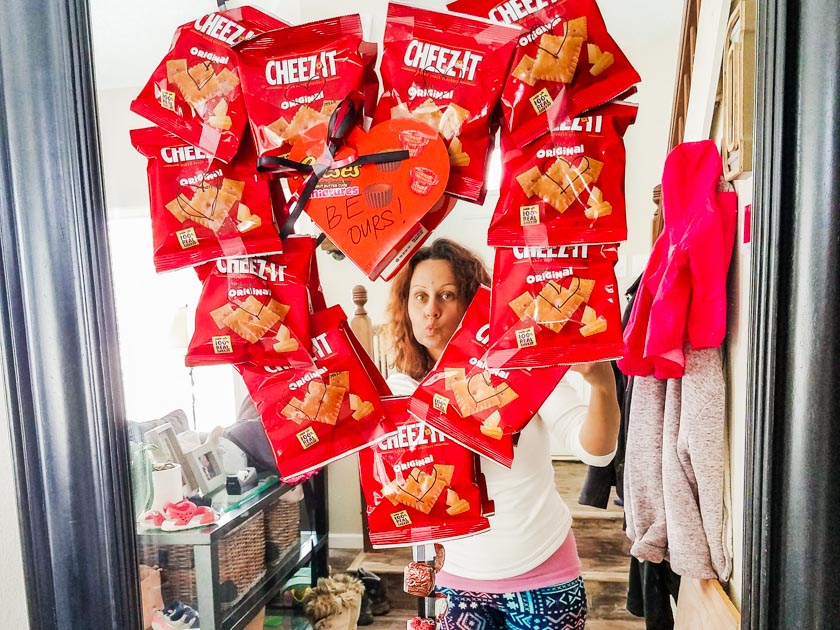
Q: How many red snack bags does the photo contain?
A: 11